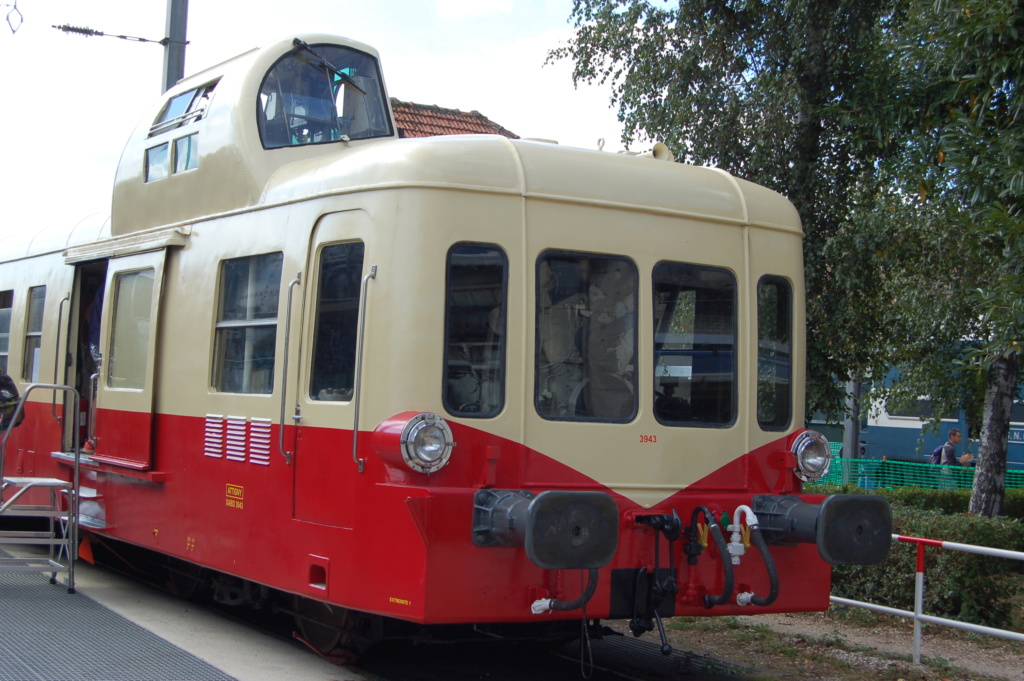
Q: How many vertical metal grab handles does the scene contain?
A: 4